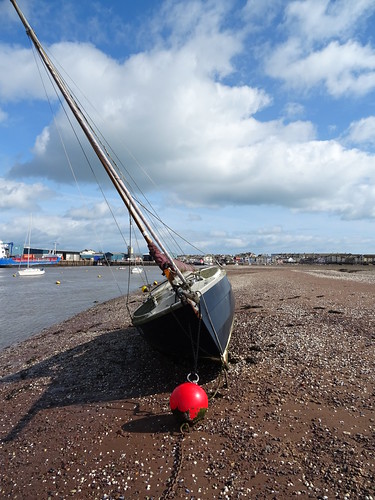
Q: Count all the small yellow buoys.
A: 5